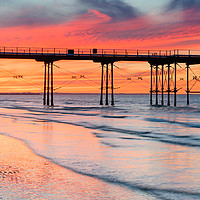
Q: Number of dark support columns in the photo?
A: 12